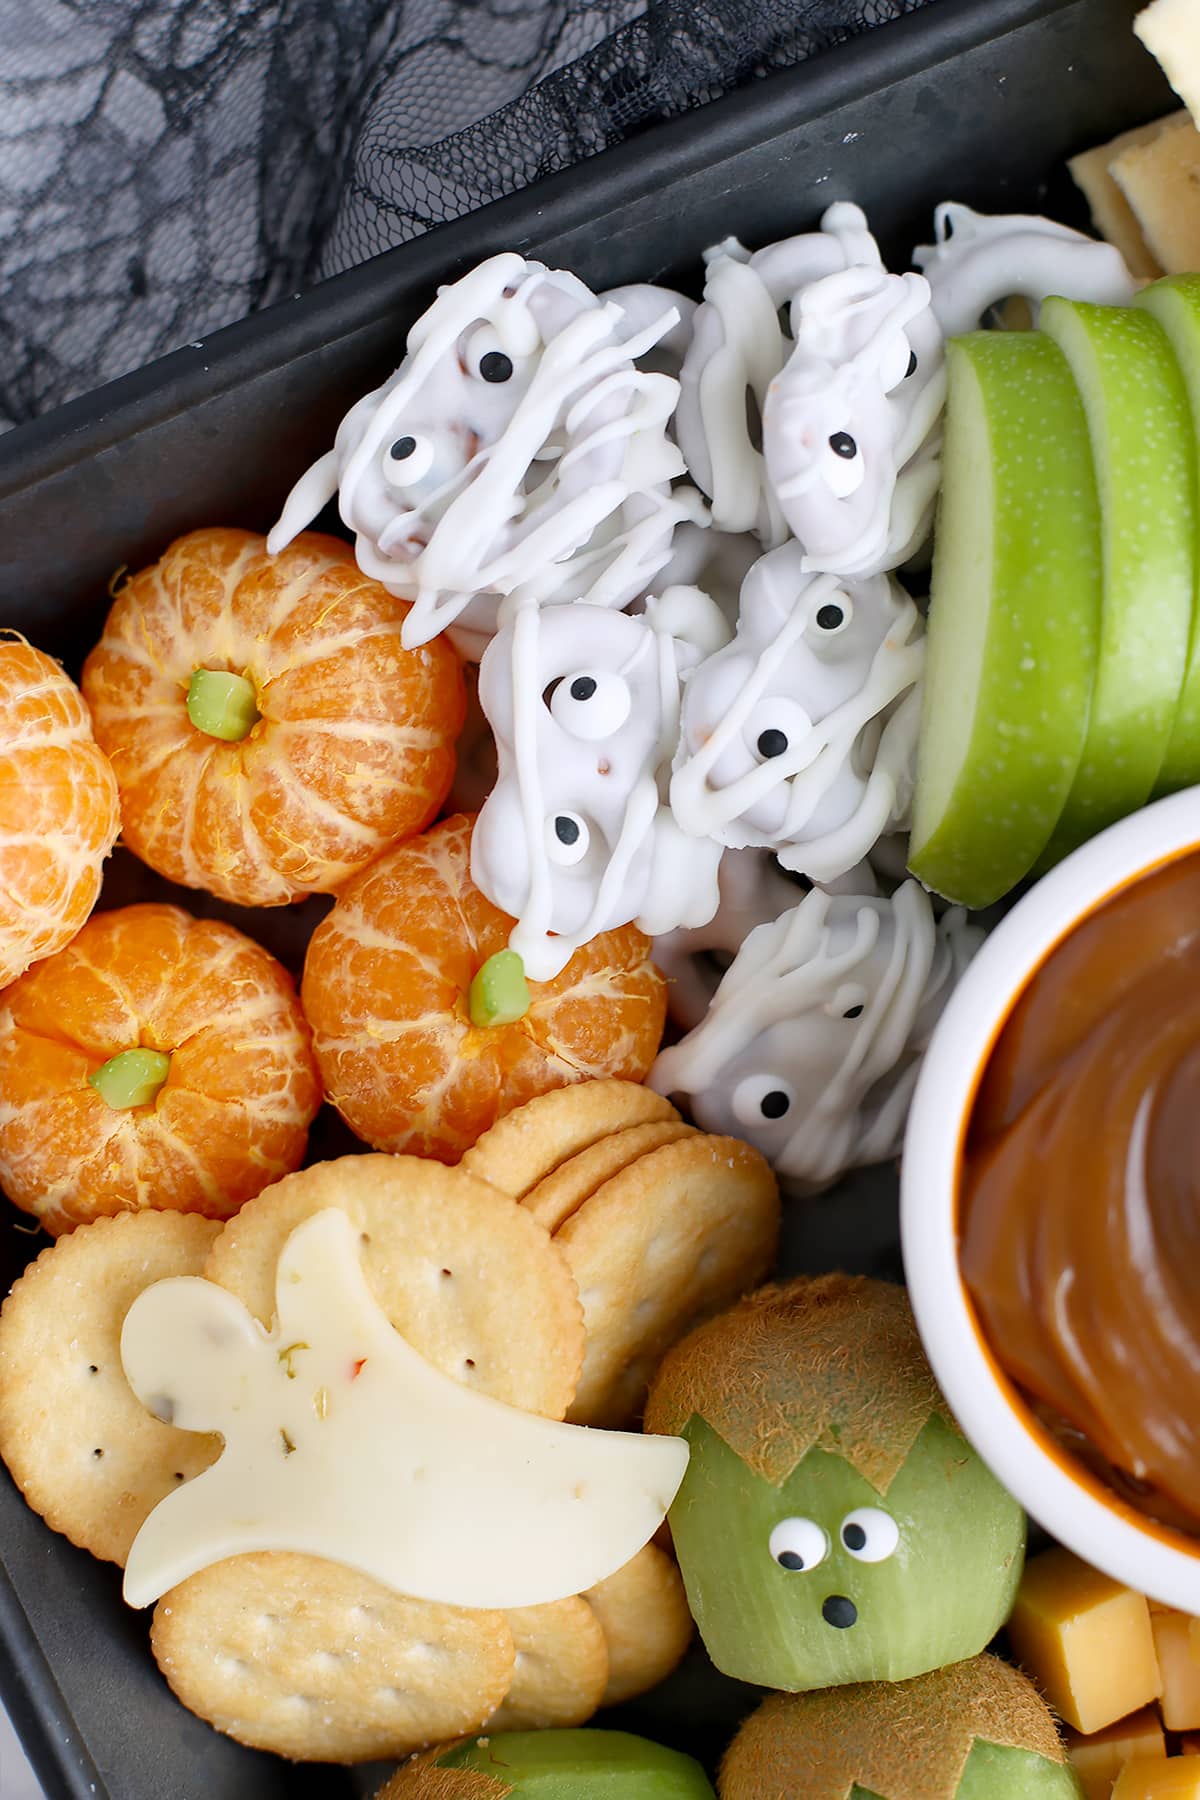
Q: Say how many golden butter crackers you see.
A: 8